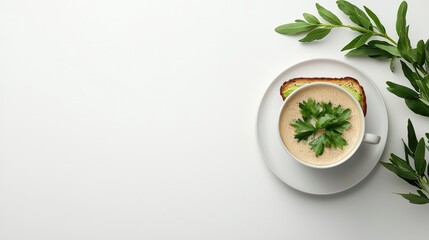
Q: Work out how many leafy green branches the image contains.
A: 2